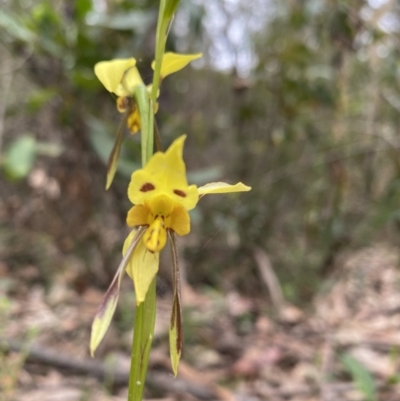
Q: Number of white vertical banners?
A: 0